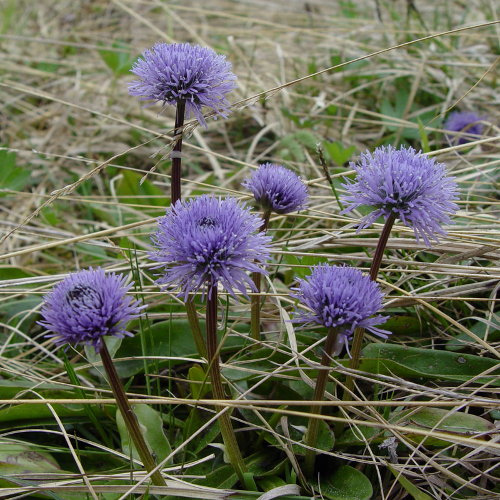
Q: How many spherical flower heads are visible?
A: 7